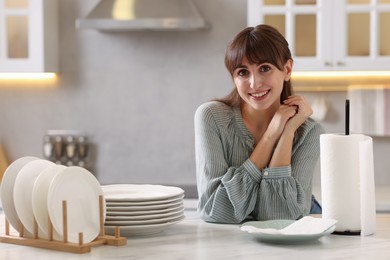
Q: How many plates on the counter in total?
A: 12